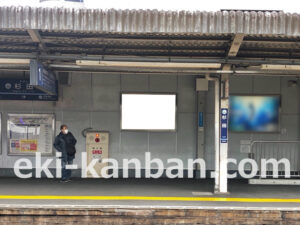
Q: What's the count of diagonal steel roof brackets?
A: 2